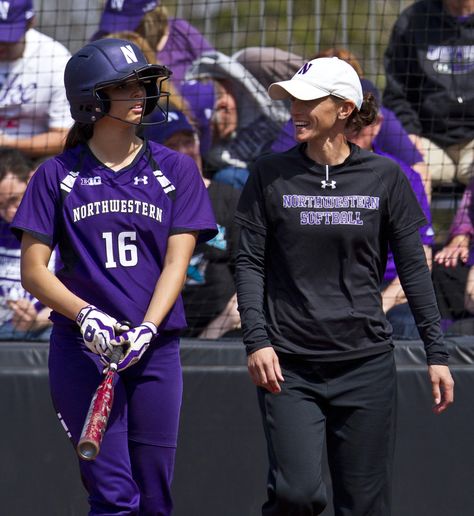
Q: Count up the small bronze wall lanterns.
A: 0